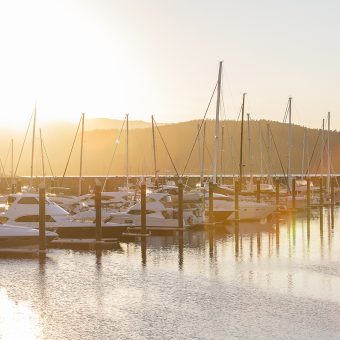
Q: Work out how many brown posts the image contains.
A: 12